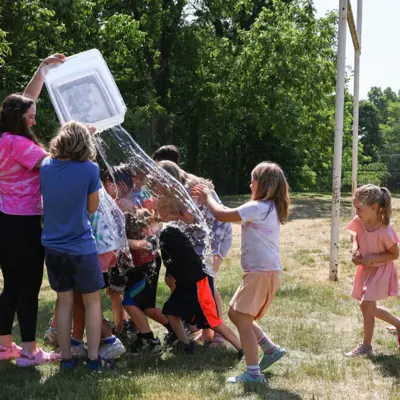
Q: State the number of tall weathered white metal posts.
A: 2